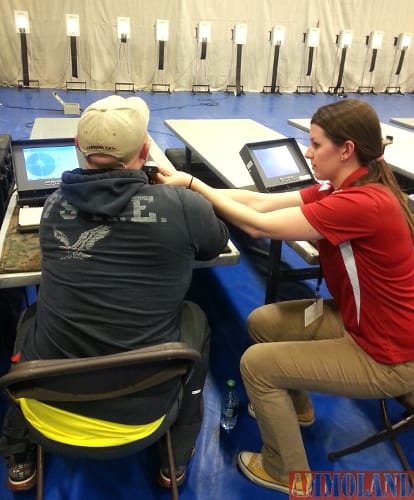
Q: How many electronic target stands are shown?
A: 11